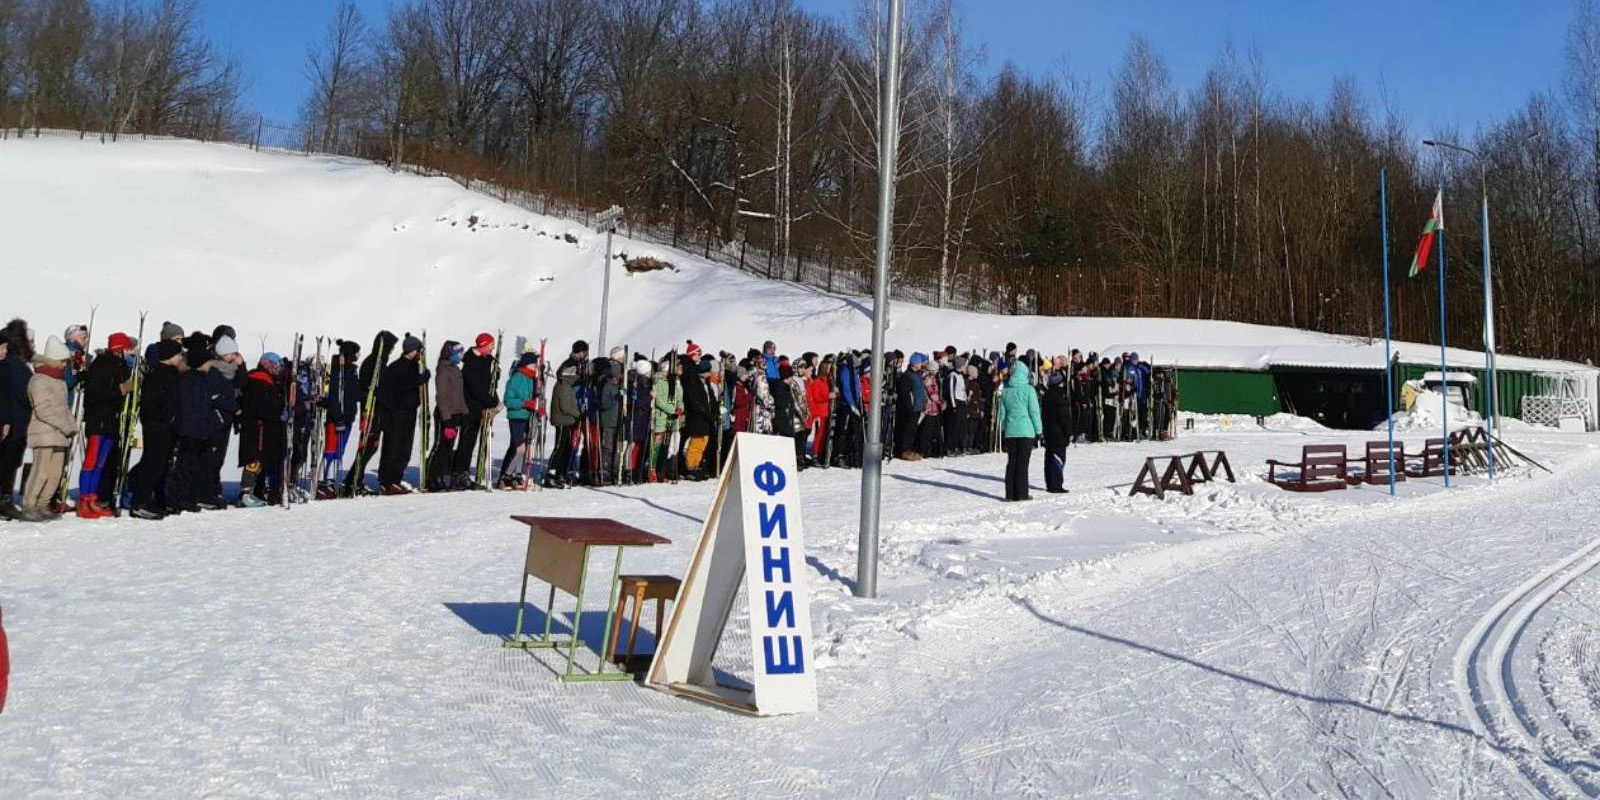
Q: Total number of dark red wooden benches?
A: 3